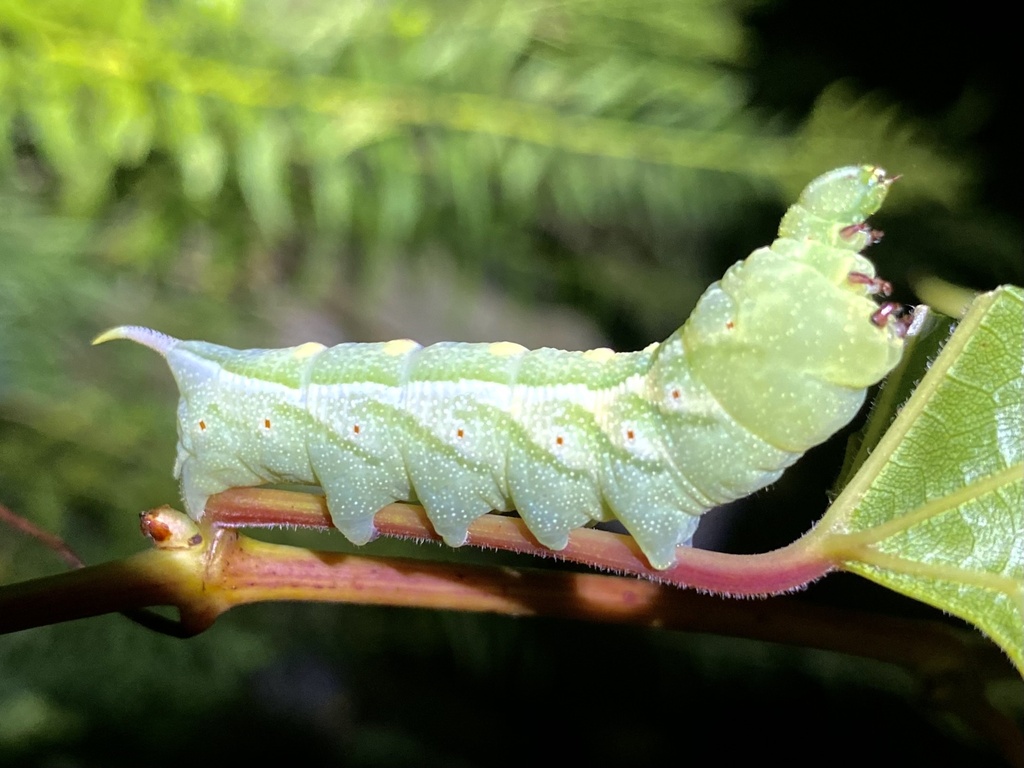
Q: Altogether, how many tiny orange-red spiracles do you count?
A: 8